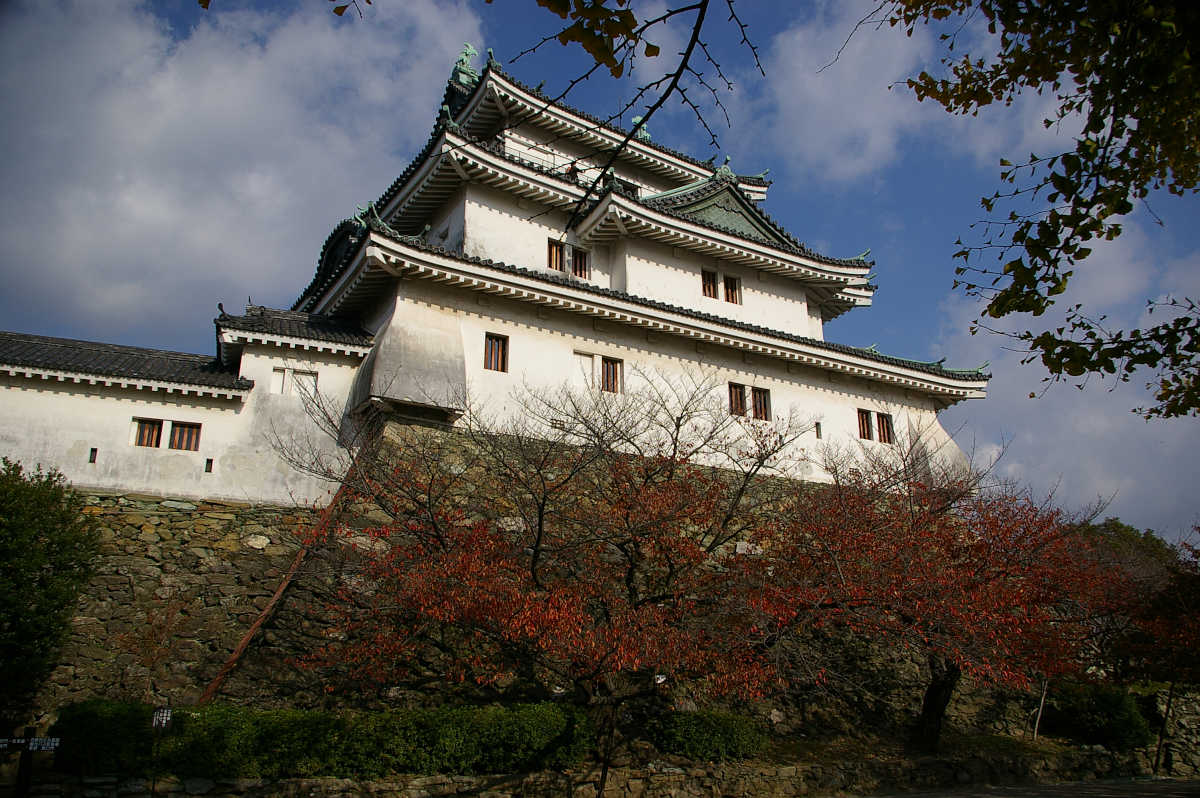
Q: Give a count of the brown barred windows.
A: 12